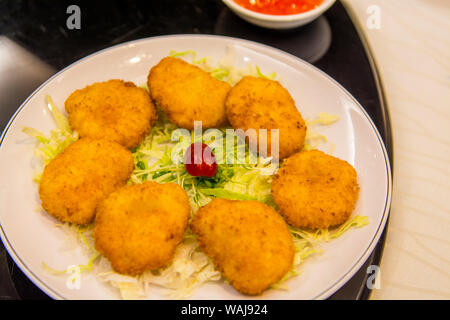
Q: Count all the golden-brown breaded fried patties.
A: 7